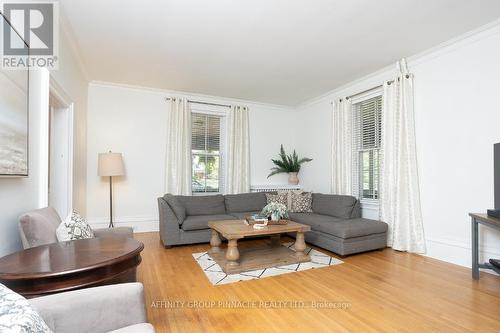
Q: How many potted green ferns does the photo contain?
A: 1